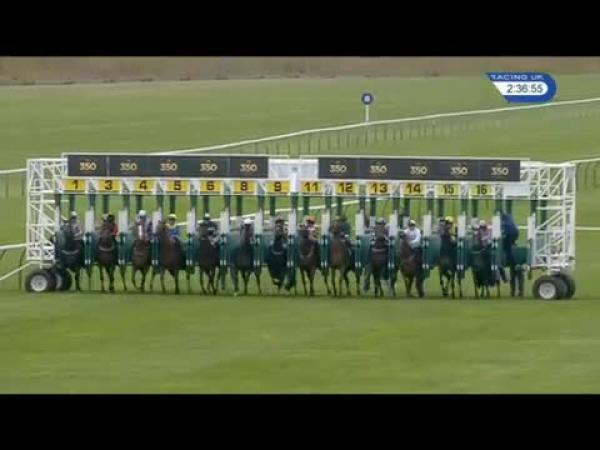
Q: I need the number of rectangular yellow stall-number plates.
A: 13